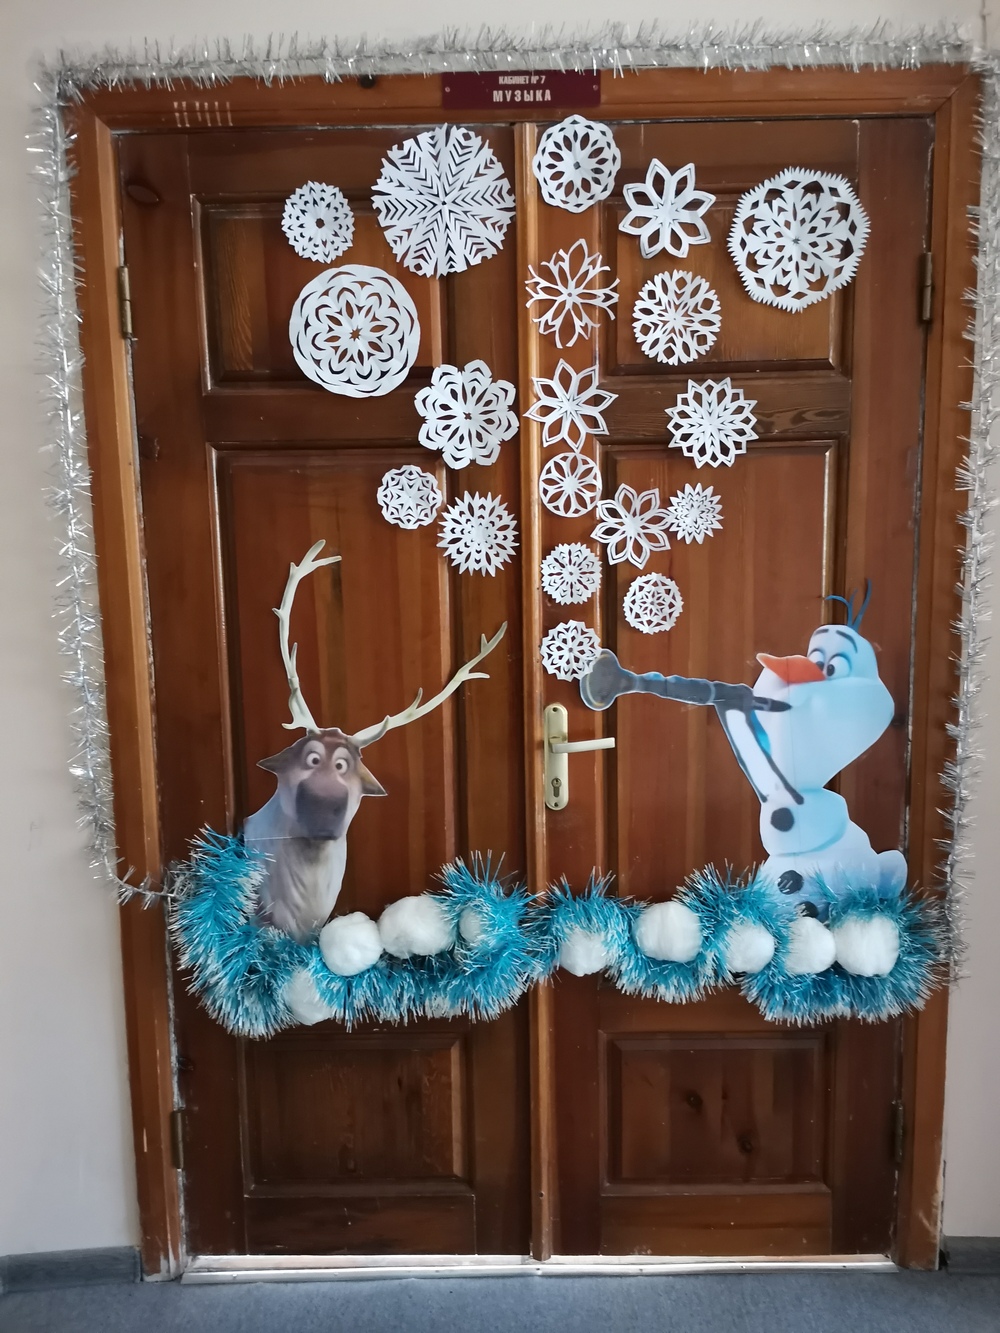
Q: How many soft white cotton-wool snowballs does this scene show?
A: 9